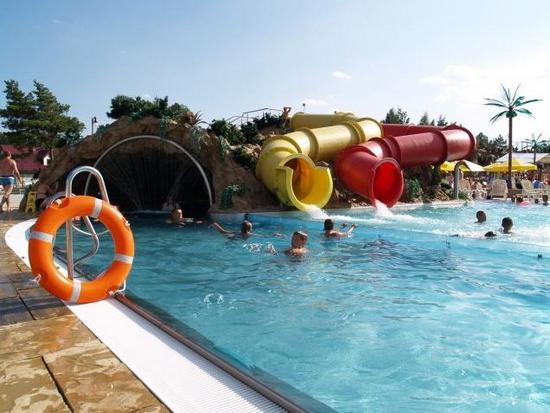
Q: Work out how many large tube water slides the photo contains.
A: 2